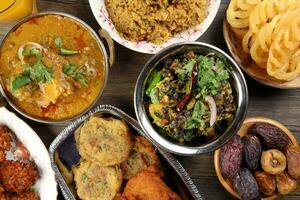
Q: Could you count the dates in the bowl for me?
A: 8